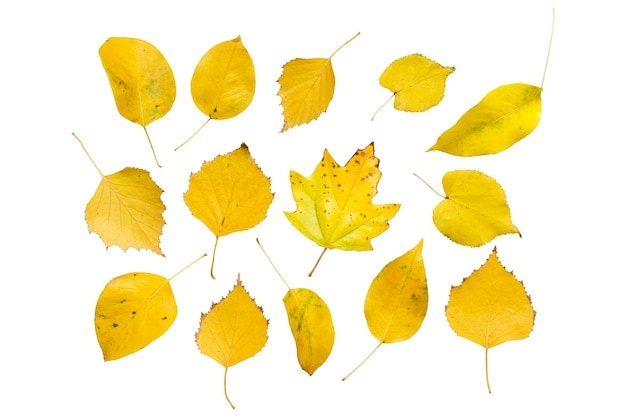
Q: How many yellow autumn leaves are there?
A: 14